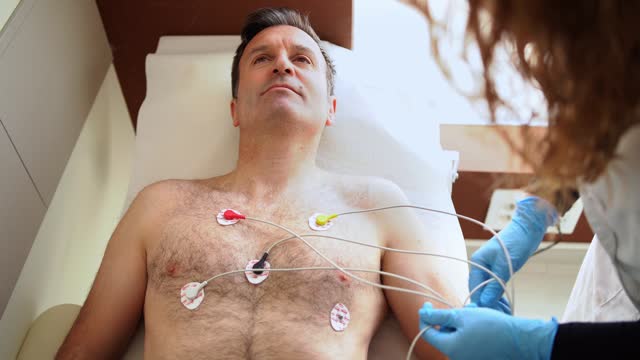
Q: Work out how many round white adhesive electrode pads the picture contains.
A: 5